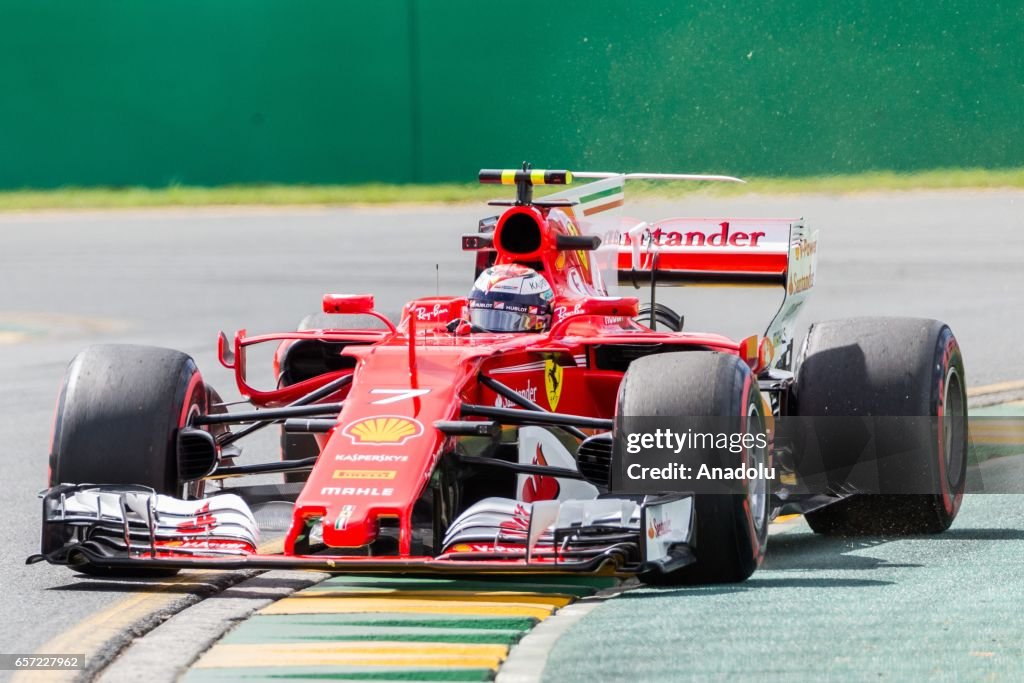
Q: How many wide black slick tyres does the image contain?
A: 4